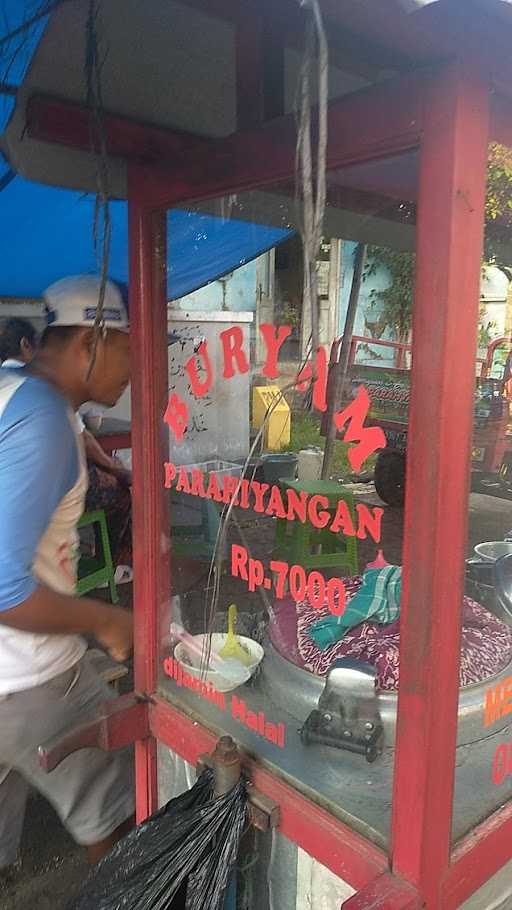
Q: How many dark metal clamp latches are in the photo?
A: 1